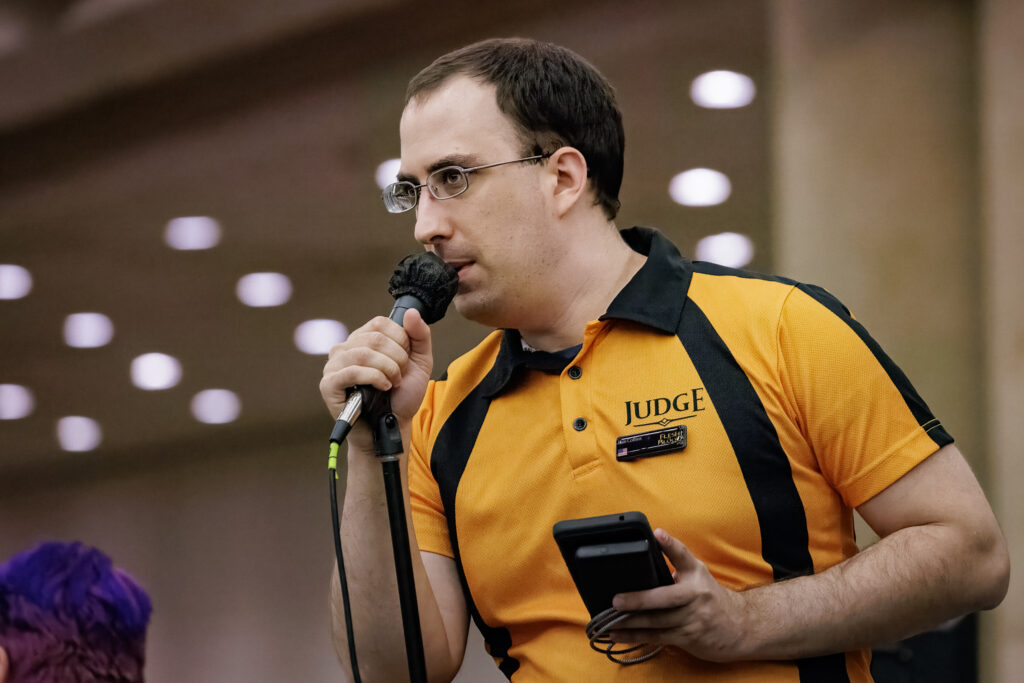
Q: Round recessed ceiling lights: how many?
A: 13